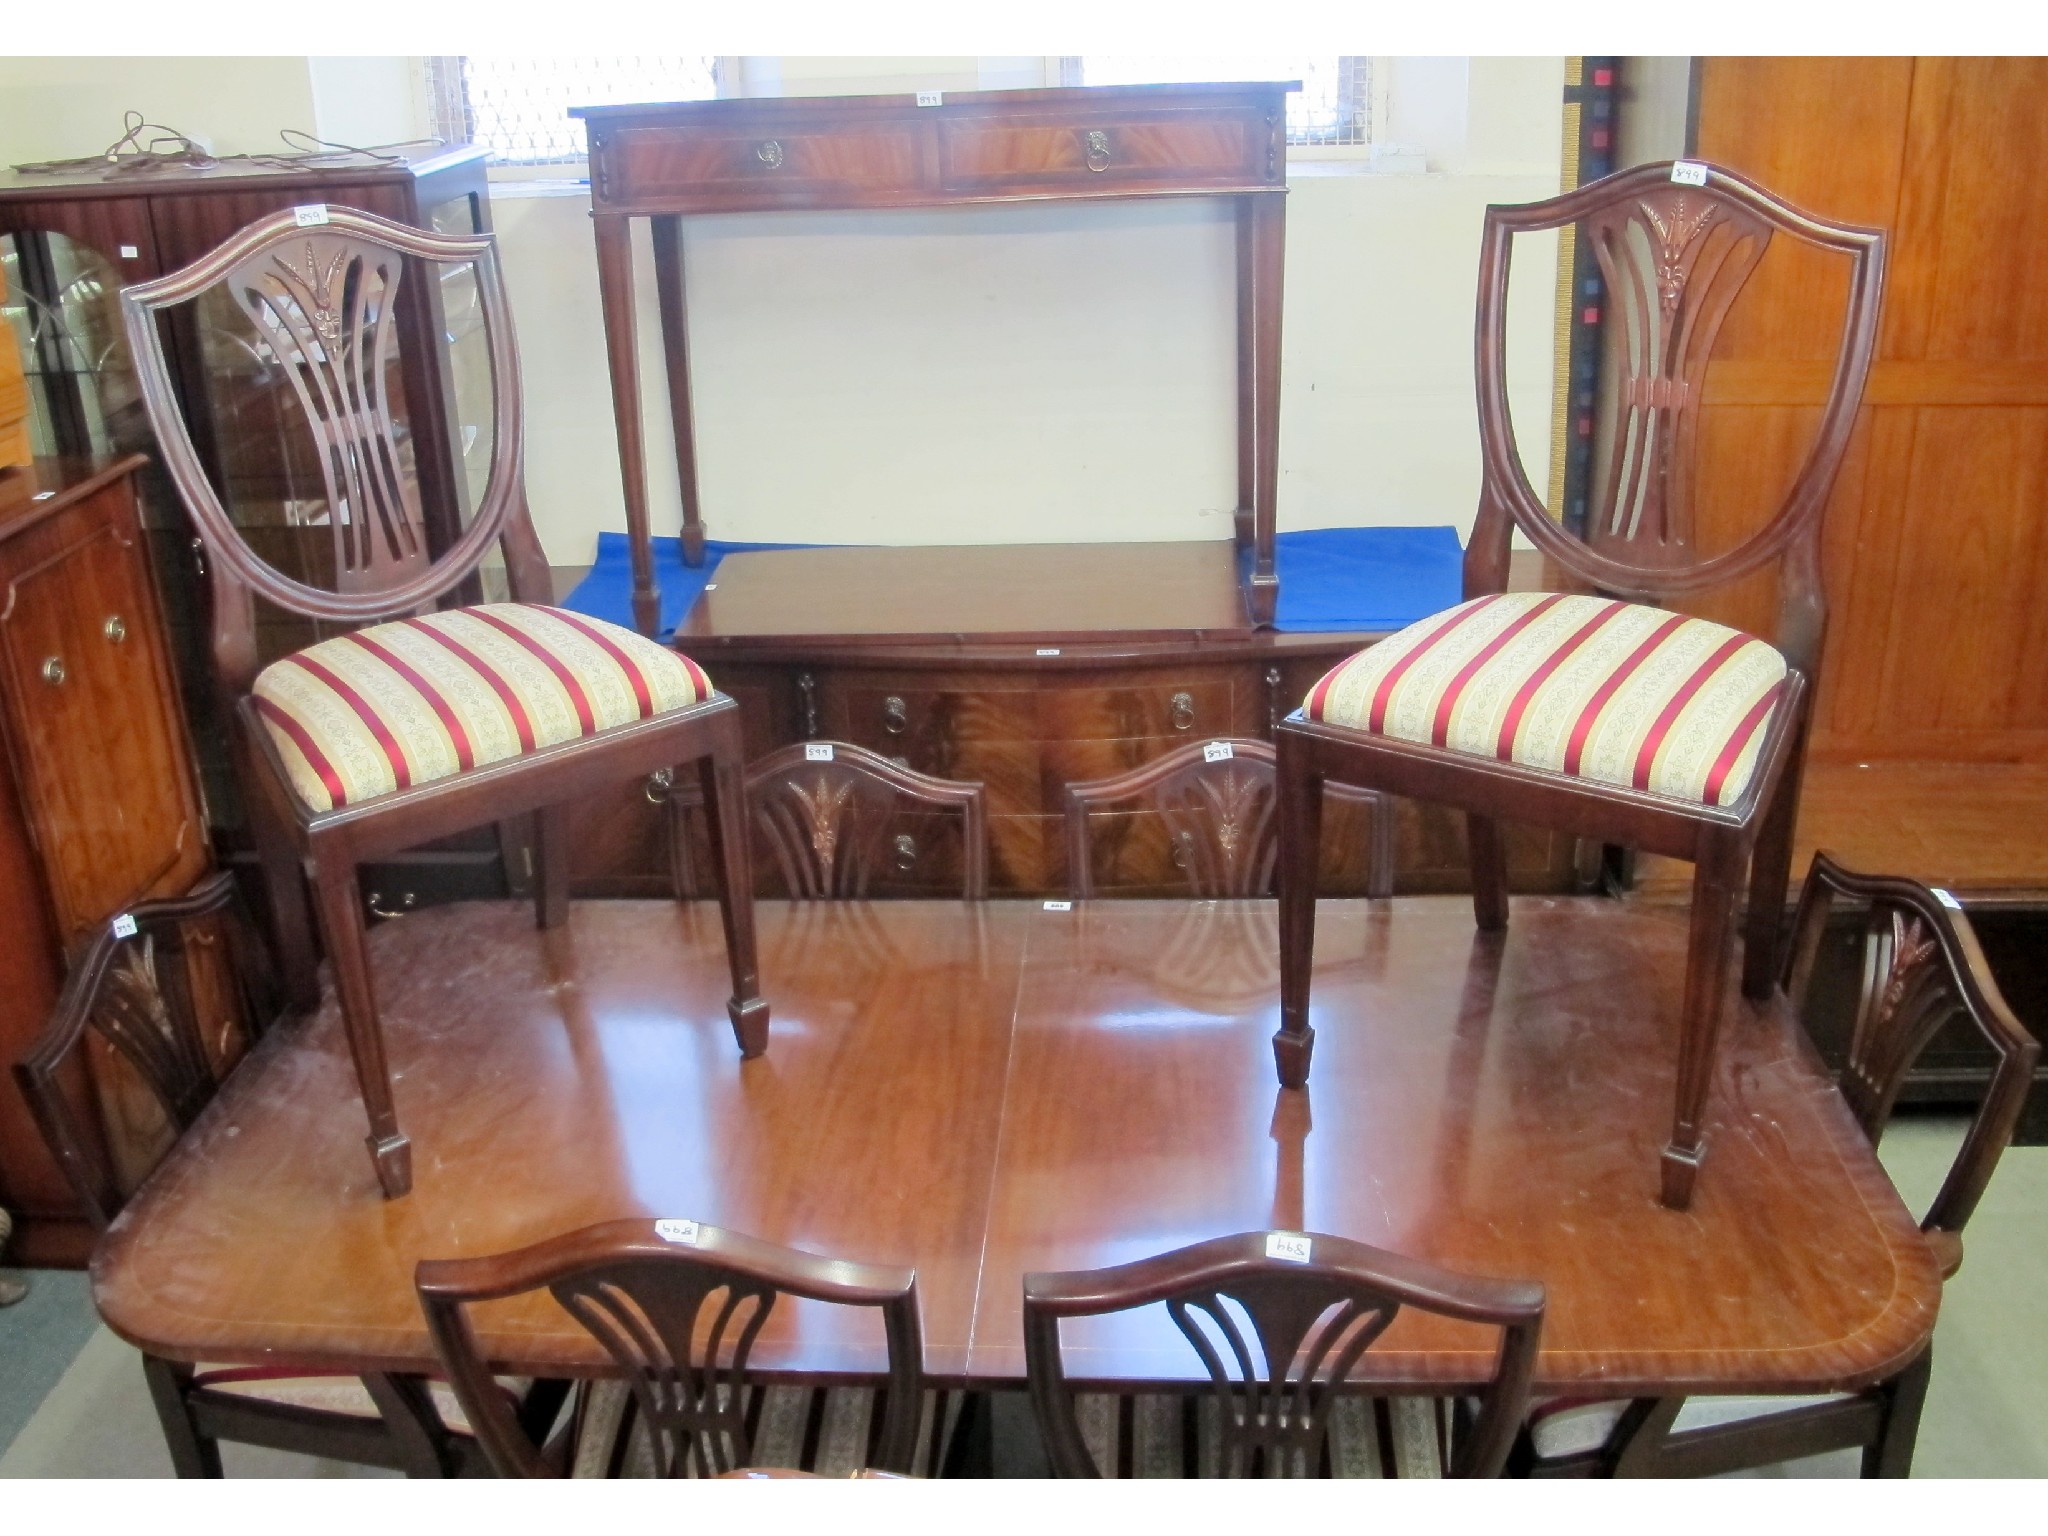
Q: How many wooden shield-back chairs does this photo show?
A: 8